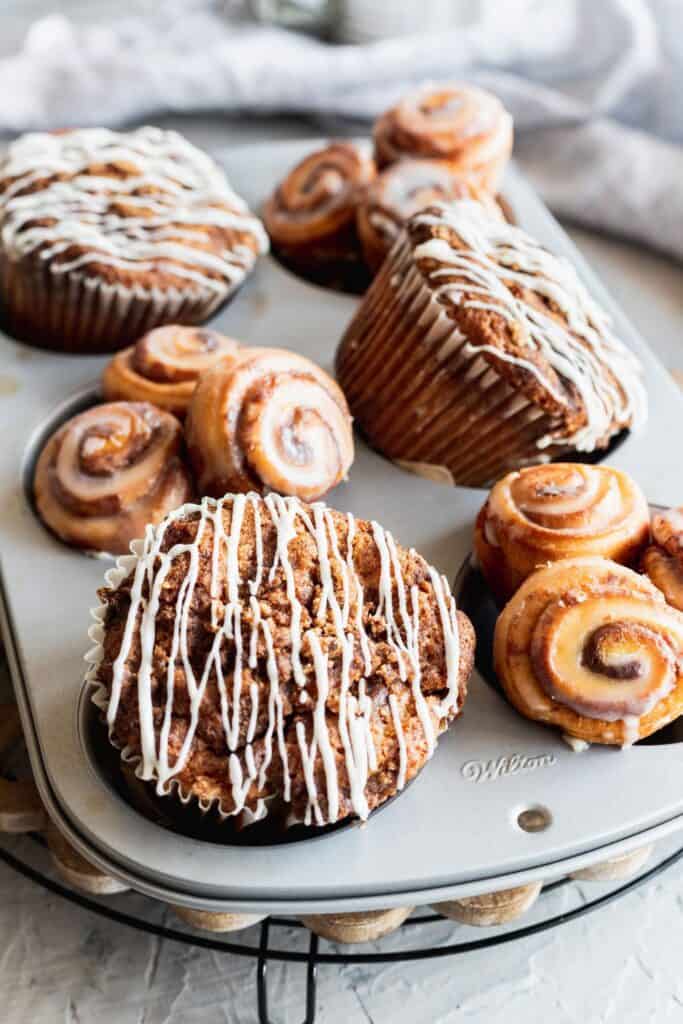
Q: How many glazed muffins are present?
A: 3